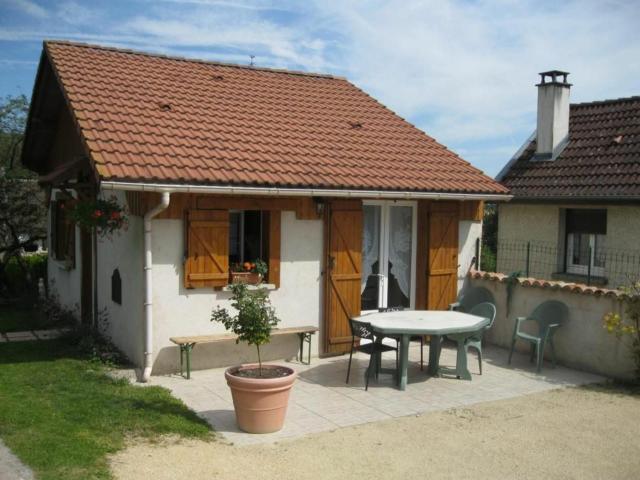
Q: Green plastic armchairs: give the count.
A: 3